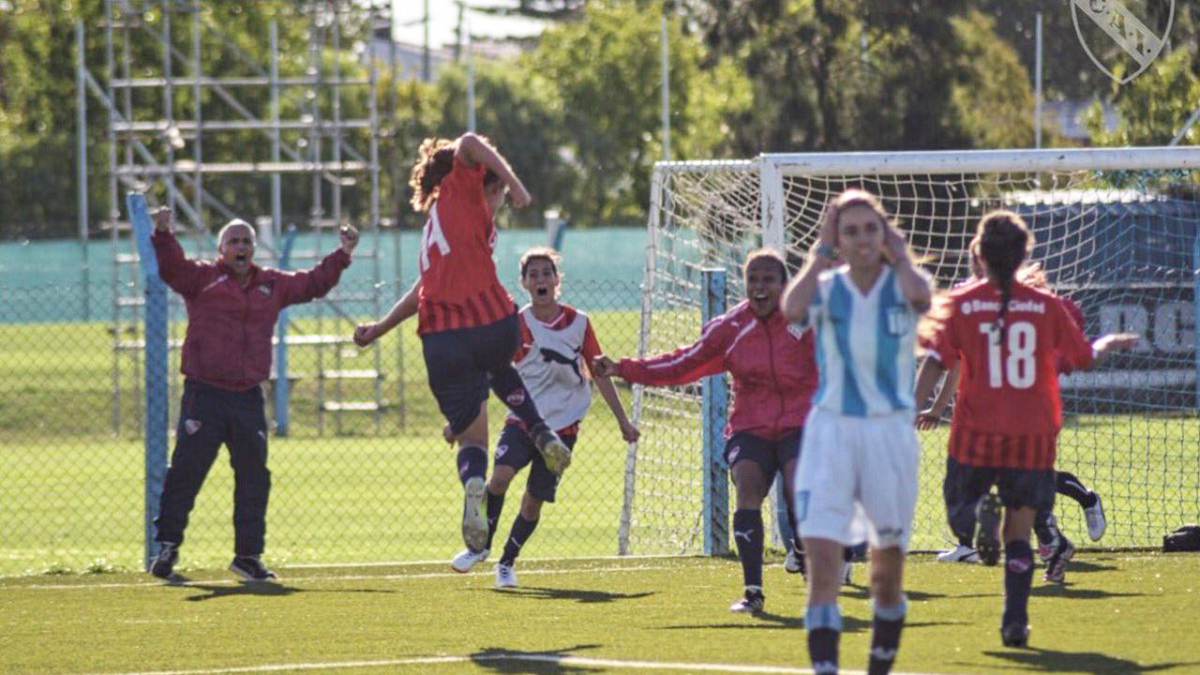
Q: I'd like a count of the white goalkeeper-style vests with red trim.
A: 1